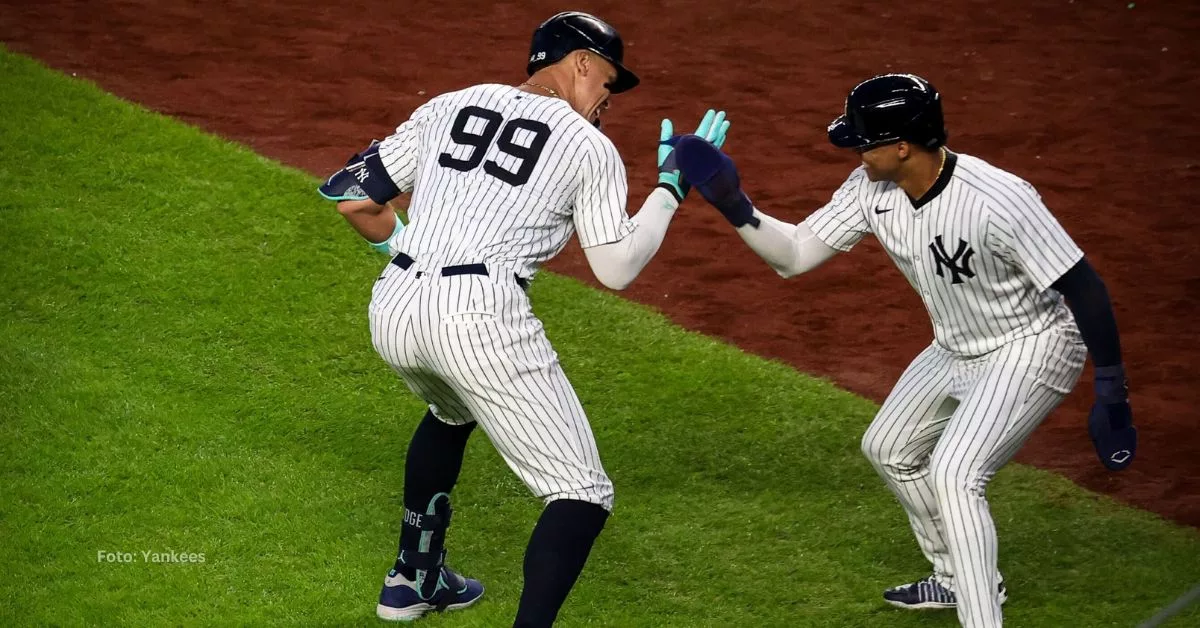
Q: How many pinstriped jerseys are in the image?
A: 2